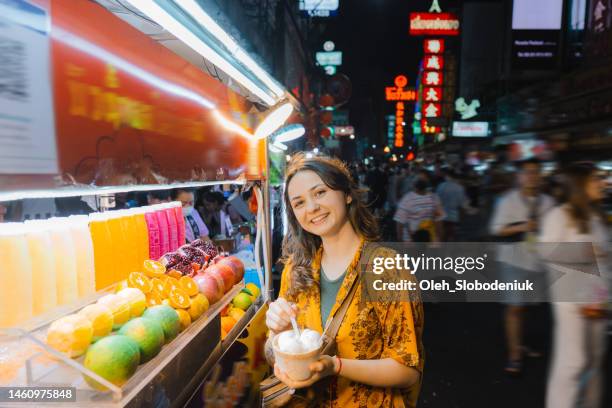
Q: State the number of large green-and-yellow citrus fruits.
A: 3